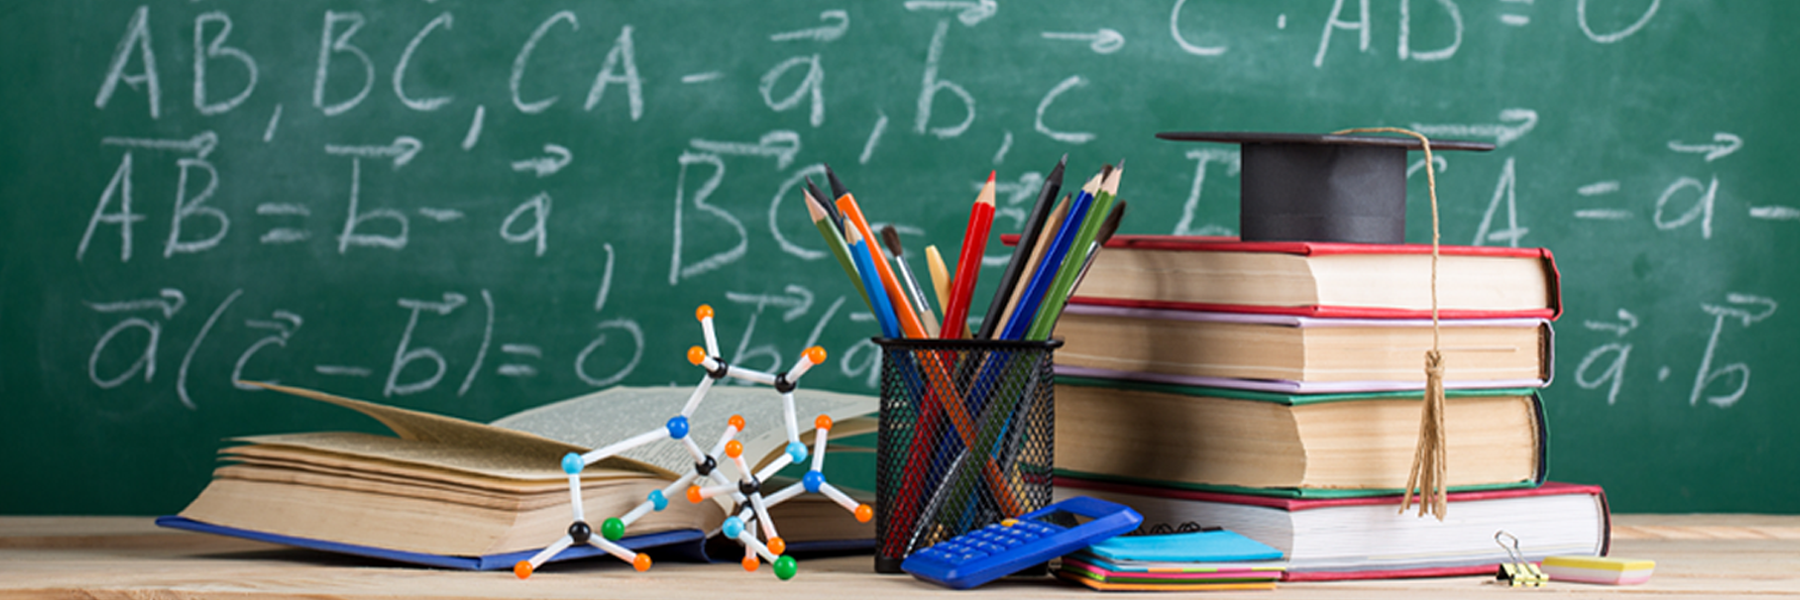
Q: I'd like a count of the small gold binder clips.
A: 1